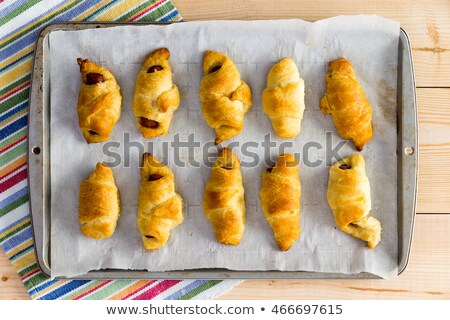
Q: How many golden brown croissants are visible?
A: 10